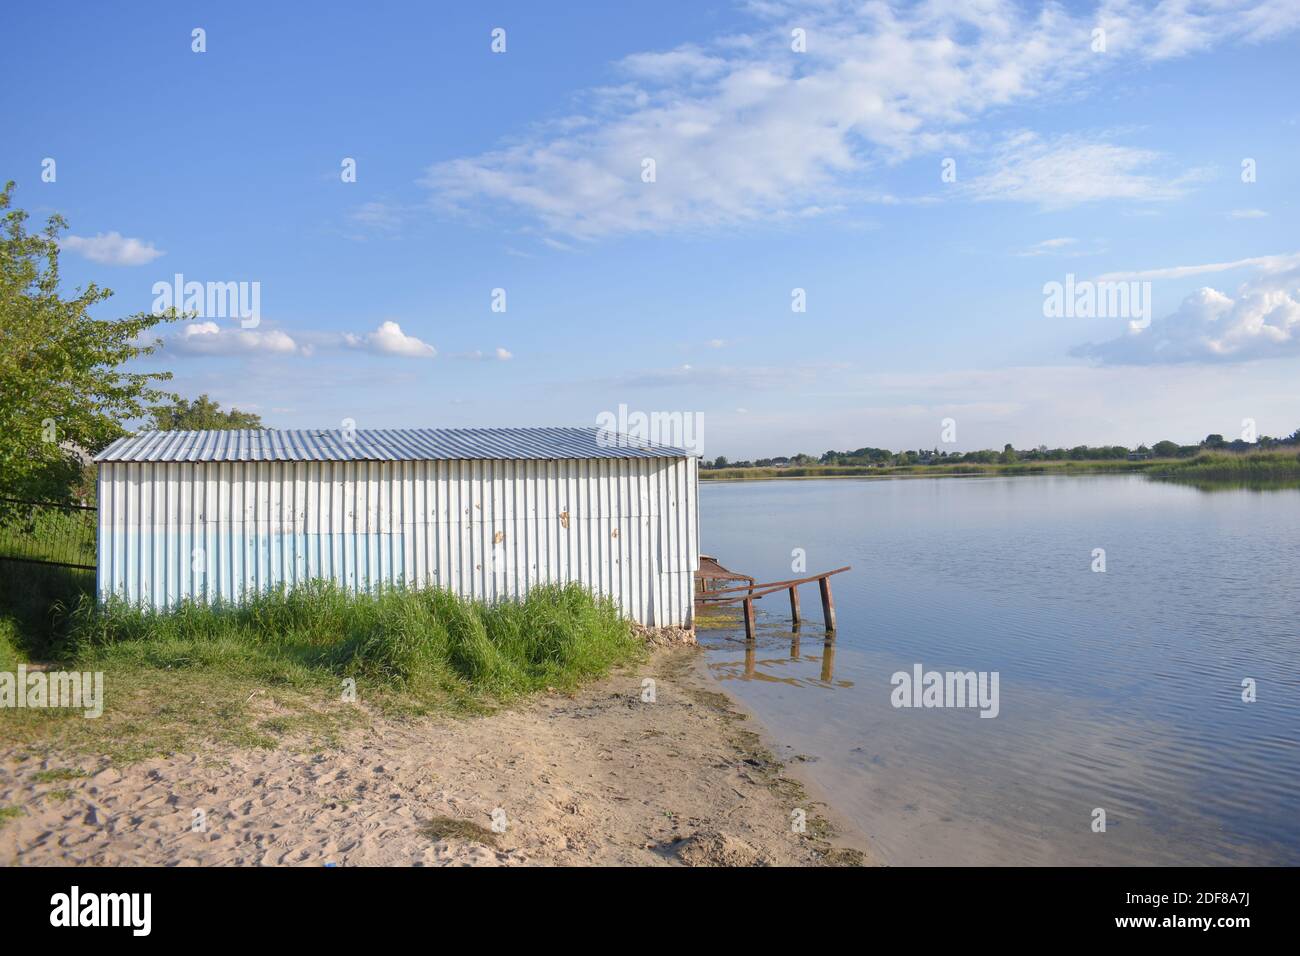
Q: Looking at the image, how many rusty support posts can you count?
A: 3